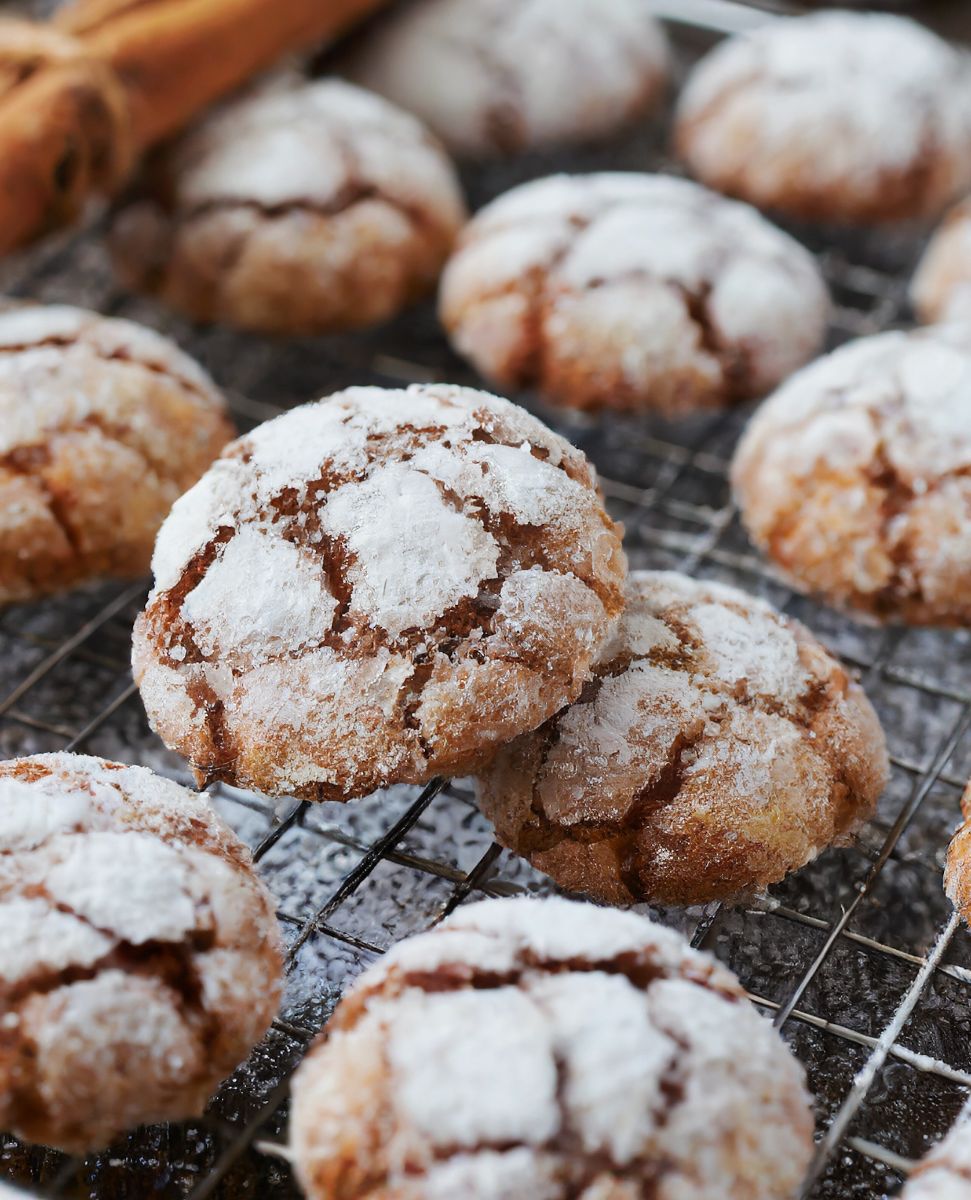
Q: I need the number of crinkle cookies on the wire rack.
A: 13